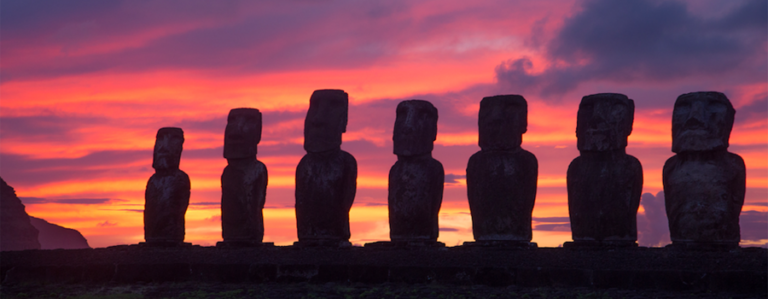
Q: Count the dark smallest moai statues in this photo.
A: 1